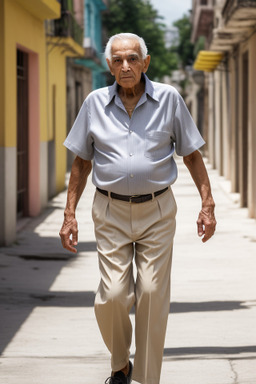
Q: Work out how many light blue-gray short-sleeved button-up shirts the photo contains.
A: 1